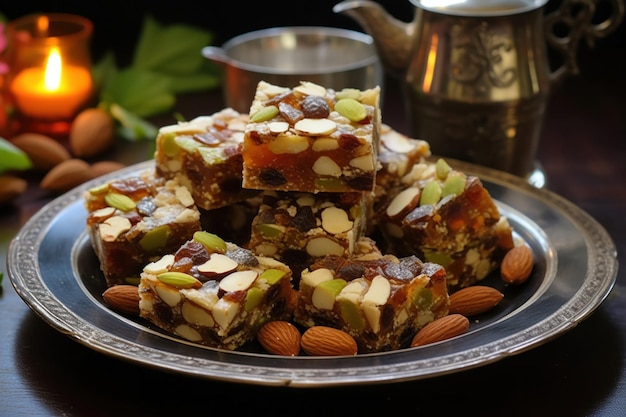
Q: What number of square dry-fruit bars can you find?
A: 8